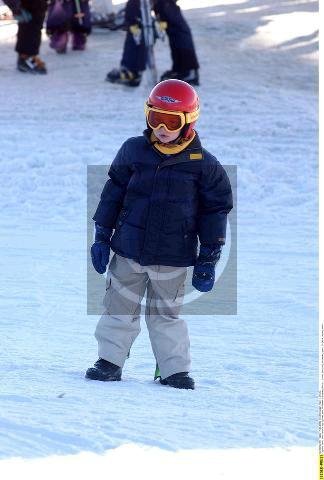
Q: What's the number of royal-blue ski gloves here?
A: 2